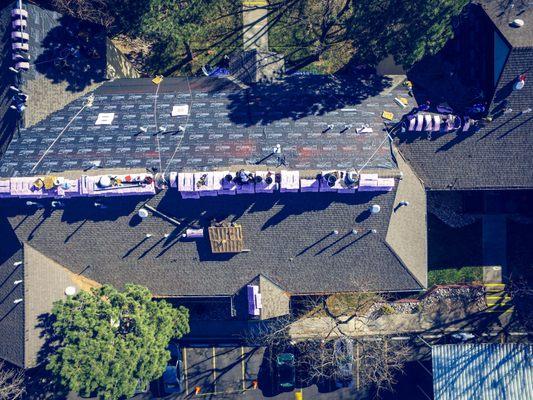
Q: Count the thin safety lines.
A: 4